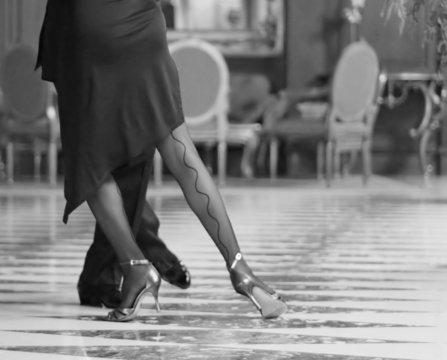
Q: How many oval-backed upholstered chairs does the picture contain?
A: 3